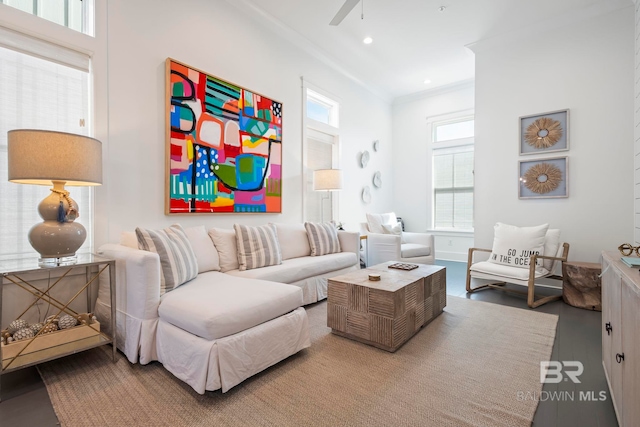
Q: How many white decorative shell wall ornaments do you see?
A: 4